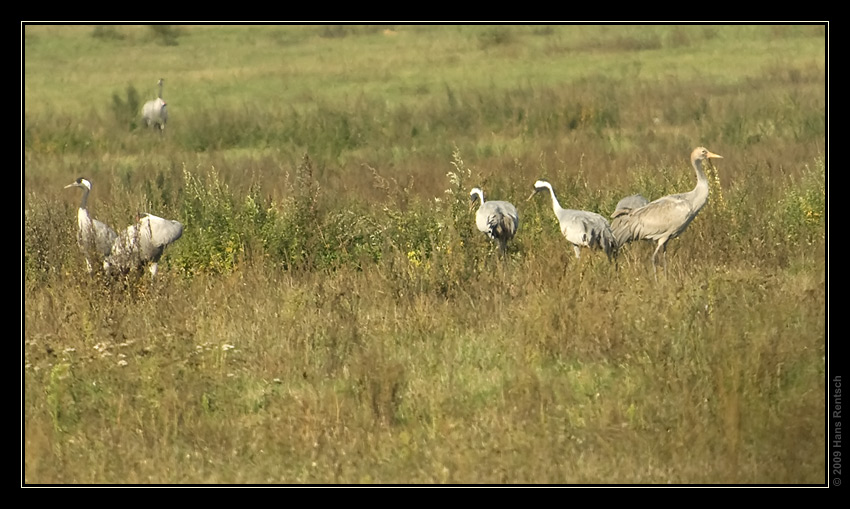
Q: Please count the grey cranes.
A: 7